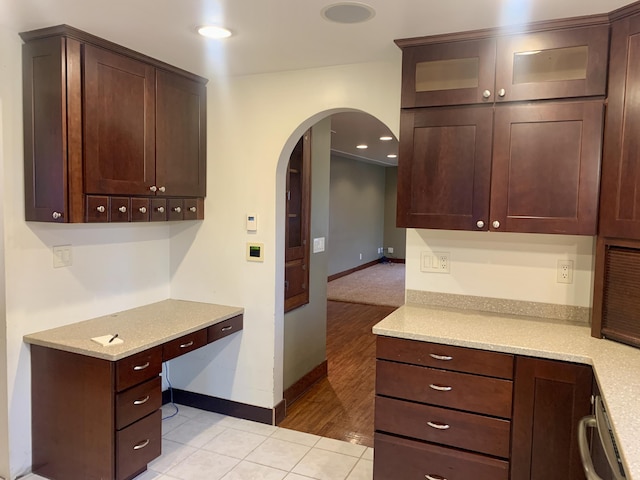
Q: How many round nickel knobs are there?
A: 13